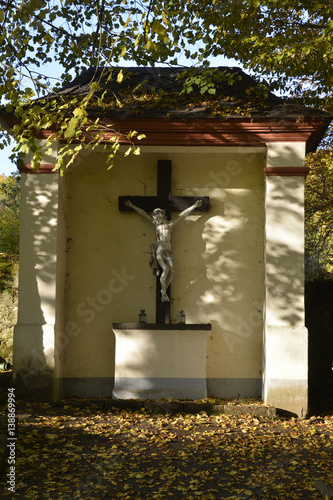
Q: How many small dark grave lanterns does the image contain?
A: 2